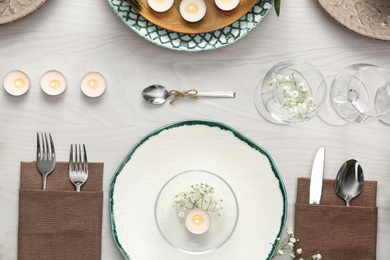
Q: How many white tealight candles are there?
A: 7